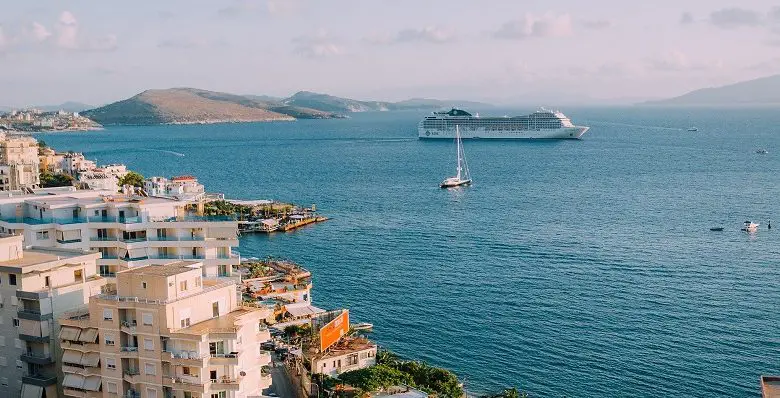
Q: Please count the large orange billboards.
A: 1